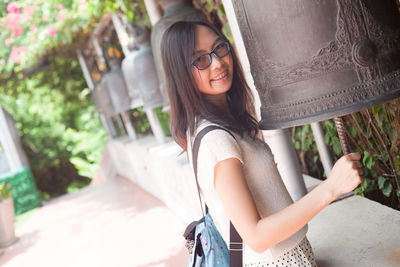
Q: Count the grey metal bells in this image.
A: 5